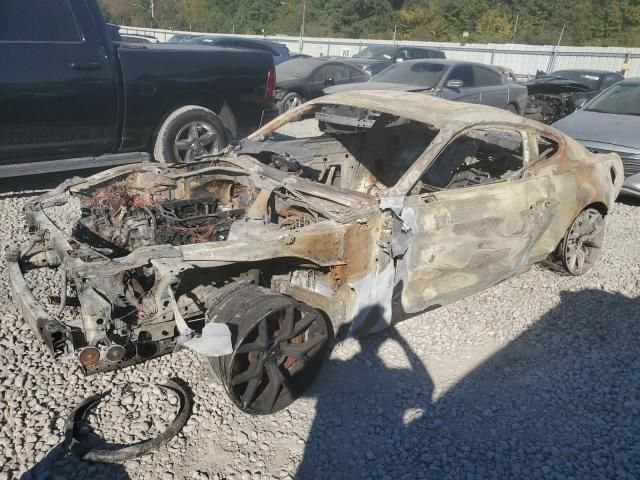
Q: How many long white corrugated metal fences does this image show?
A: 1